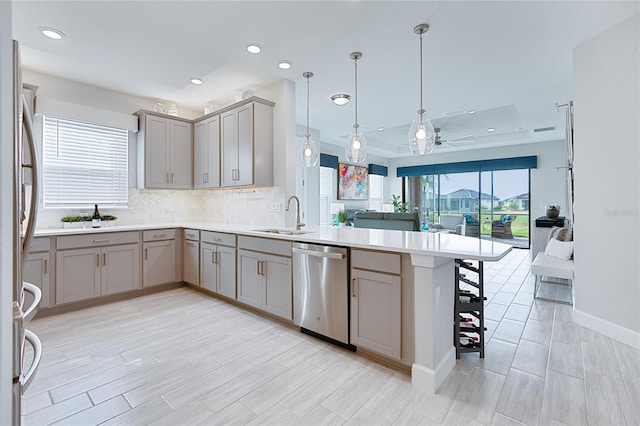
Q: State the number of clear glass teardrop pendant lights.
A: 3